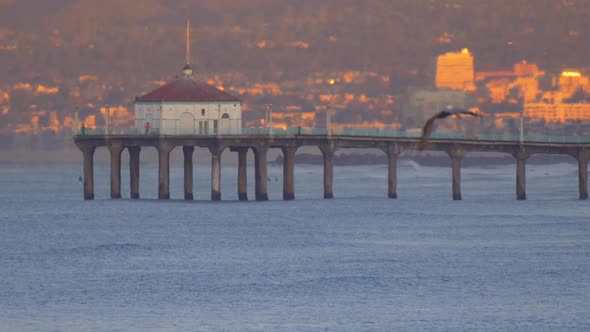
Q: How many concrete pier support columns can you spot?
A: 14